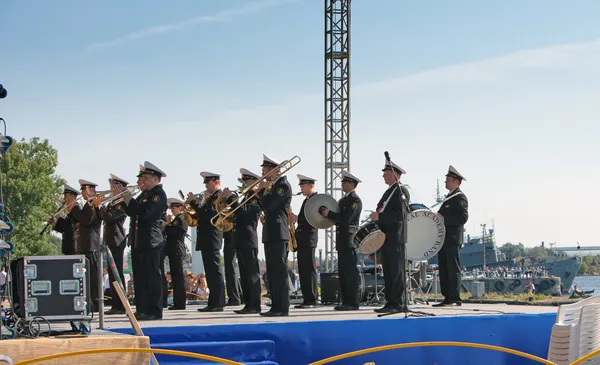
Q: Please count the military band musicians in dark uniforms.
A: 13